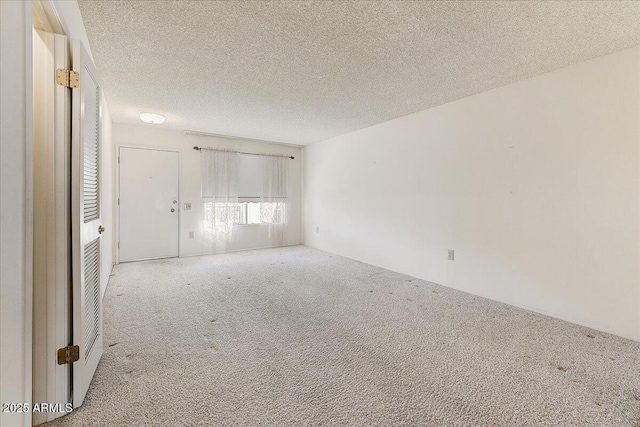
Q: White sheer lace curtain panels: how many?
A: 2